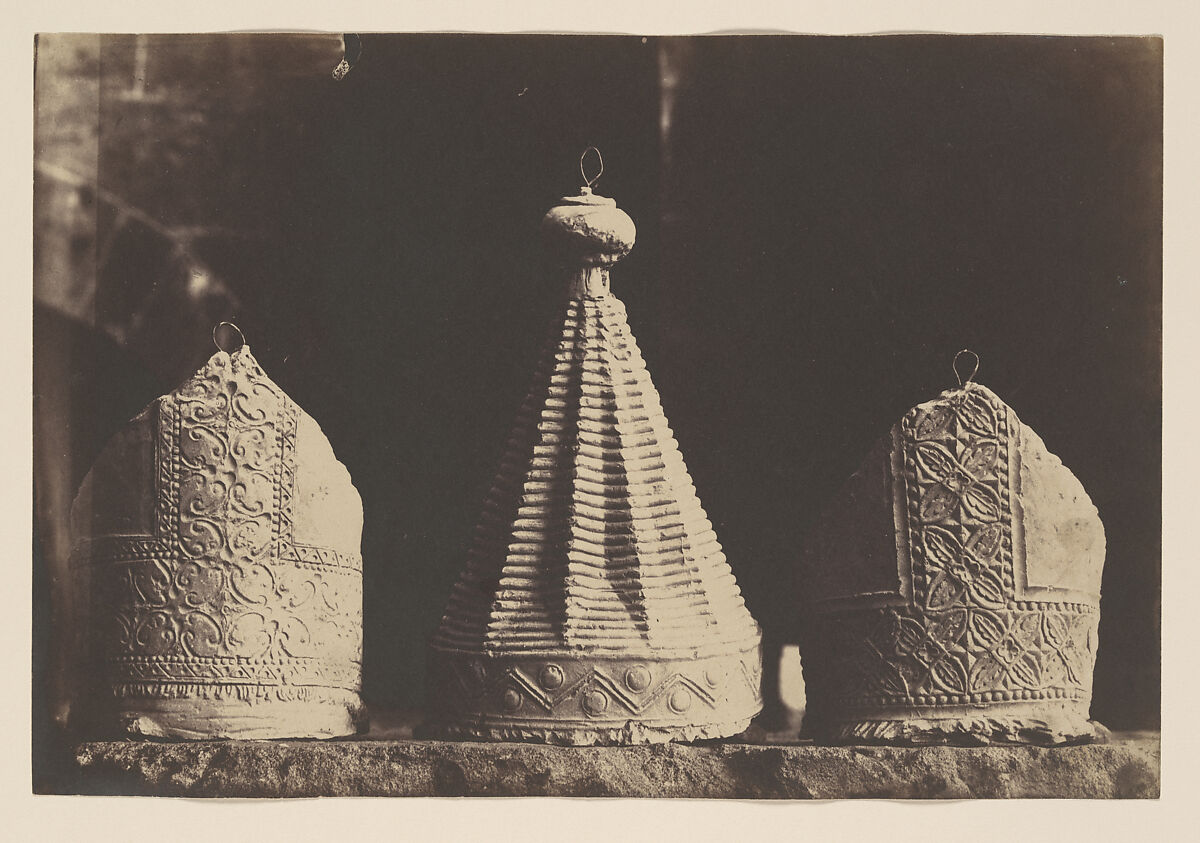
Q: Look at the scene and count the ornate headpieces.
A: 3